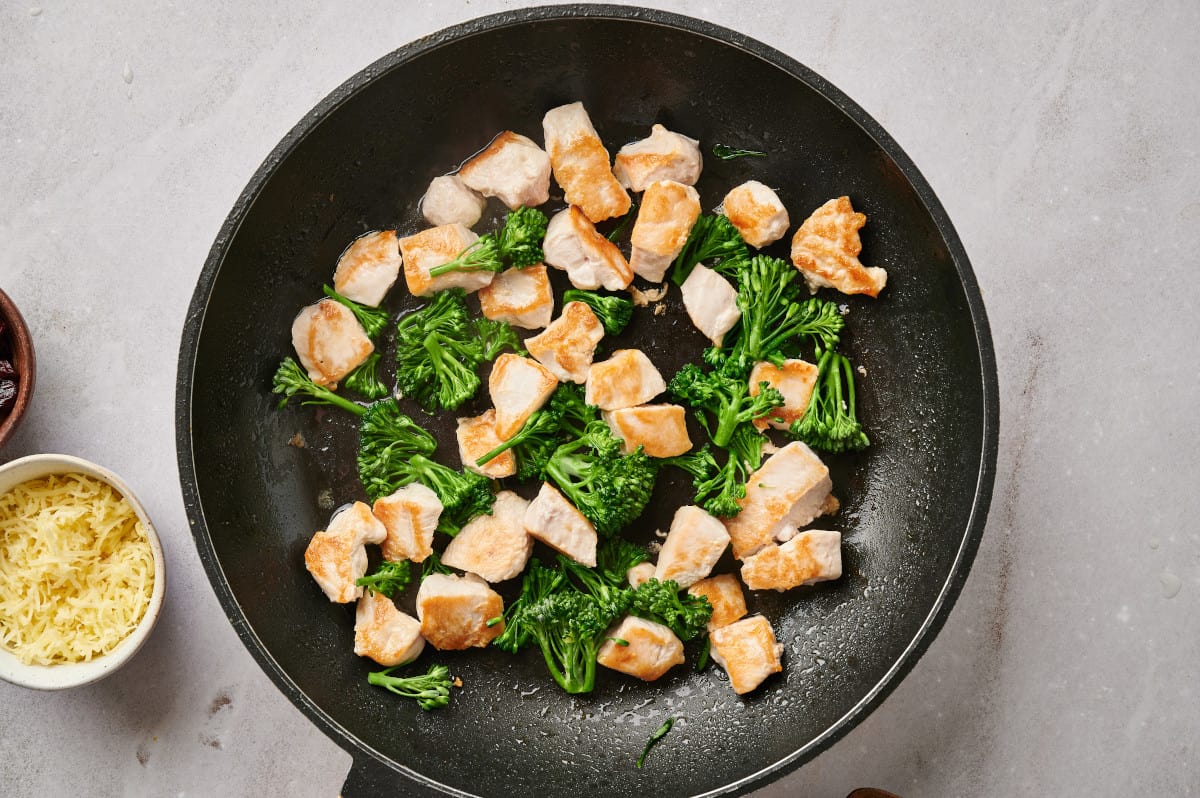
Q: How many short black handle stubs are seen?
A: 1